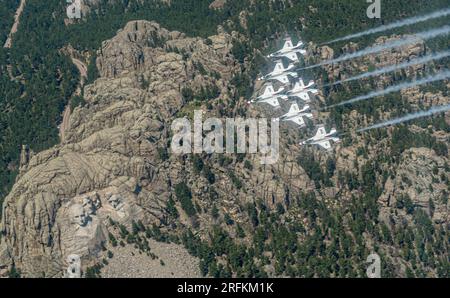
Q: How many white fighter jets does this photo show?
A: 6